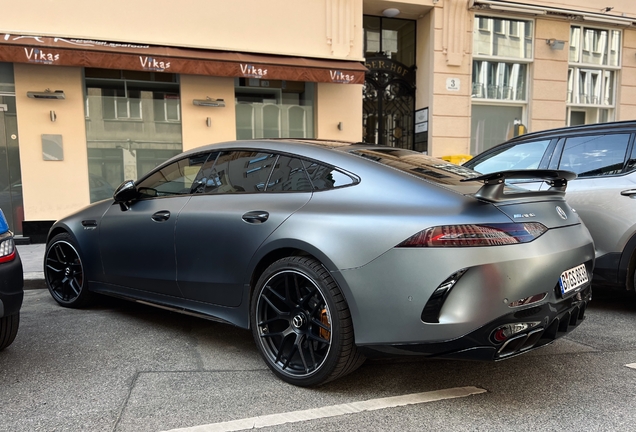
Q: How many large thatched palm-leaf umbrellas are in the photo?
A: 0